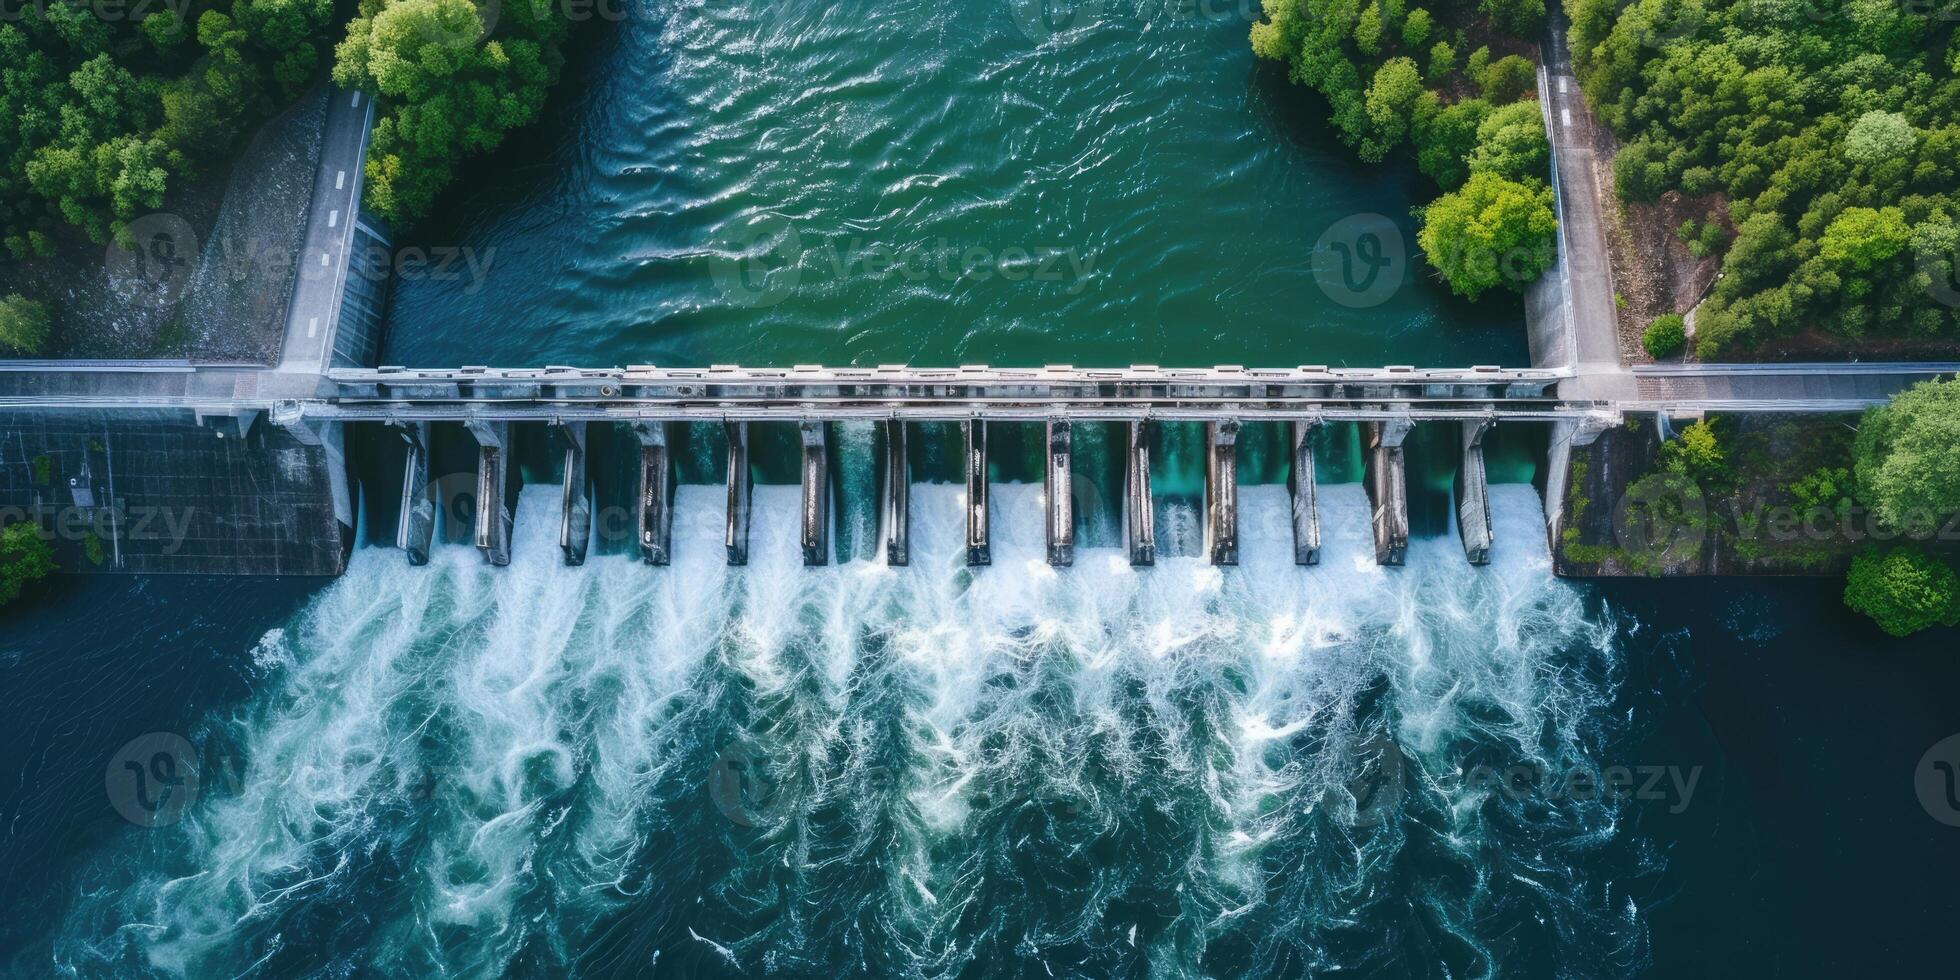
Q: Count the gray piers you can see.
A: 14